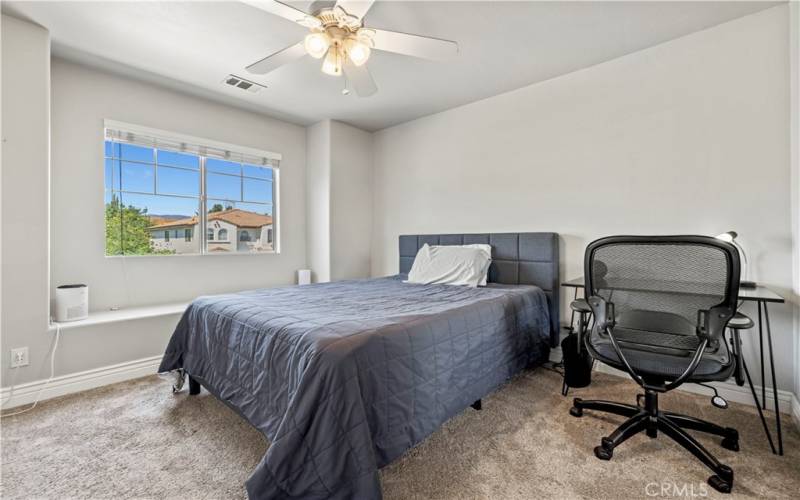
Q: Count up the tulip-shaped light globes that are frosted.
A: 3